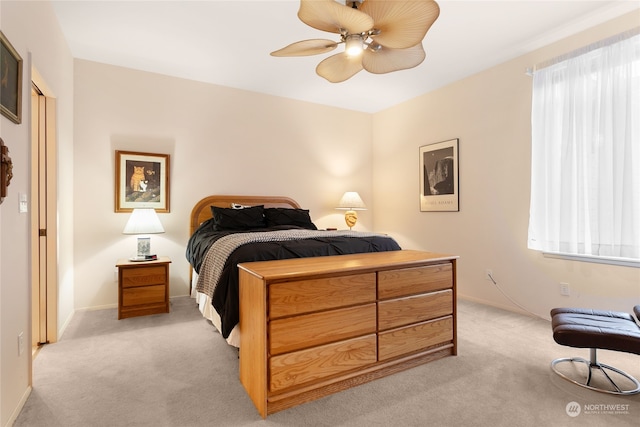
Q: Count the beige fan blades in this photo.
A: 5